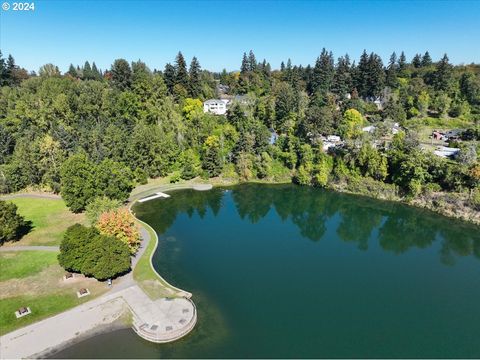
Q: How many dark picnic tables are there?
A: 3